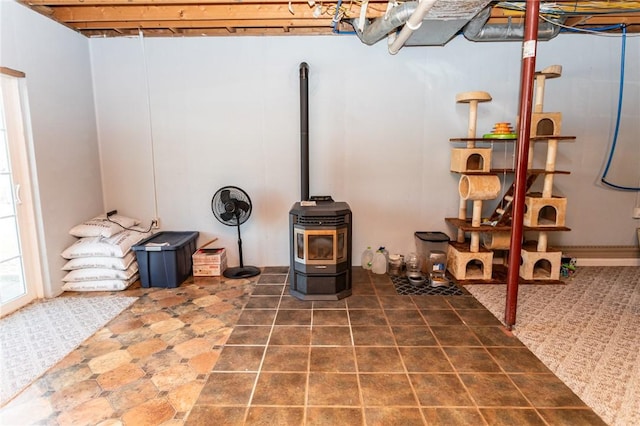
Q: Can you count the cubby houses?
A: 5